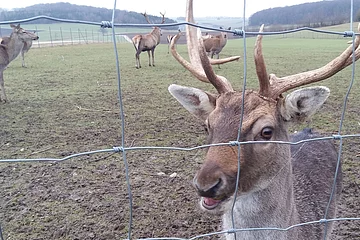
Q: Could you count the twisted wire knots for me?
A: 8